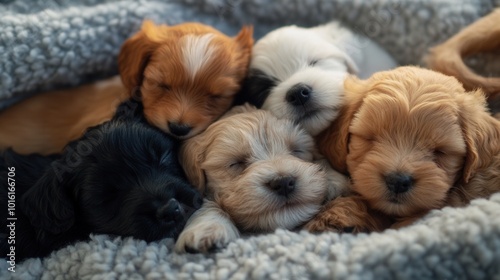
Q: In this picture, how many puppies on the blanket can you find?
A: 5